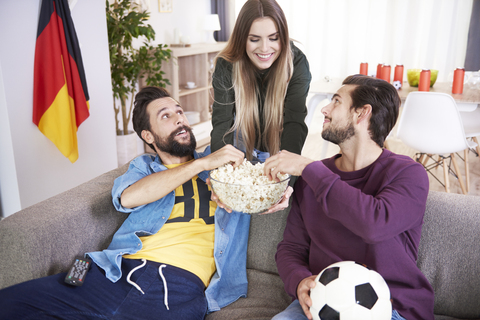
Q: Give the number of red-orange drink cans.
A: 6